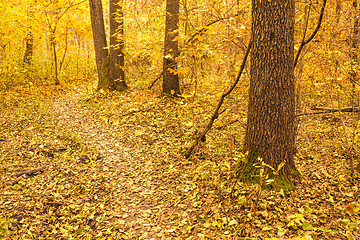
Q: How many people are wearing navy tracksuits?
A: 0